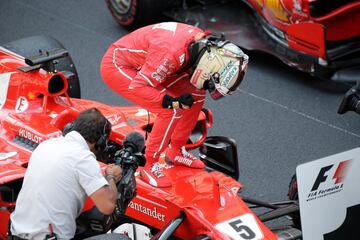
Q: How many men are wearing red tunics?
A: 1